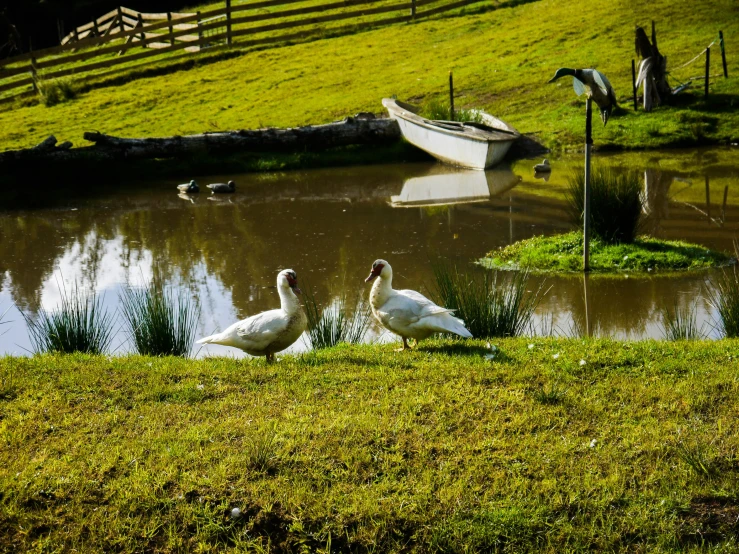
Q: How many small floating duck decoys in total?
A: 3